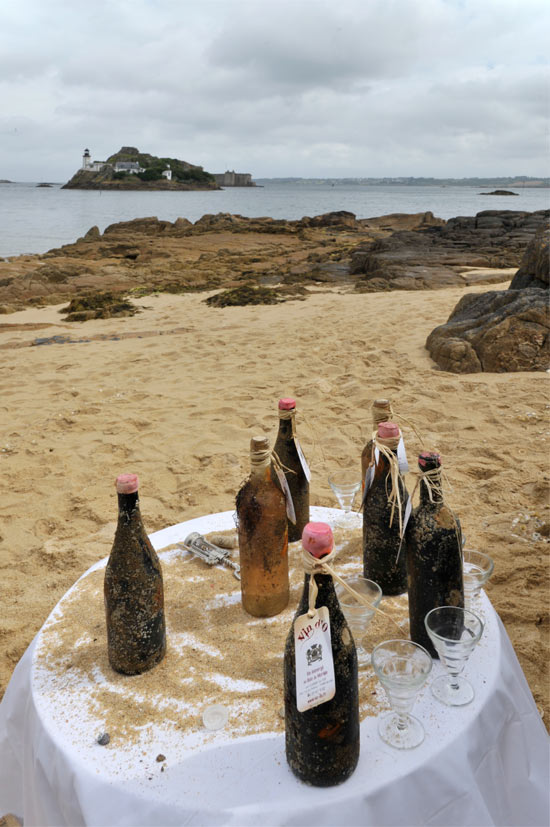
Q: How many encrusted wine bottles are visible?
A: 7